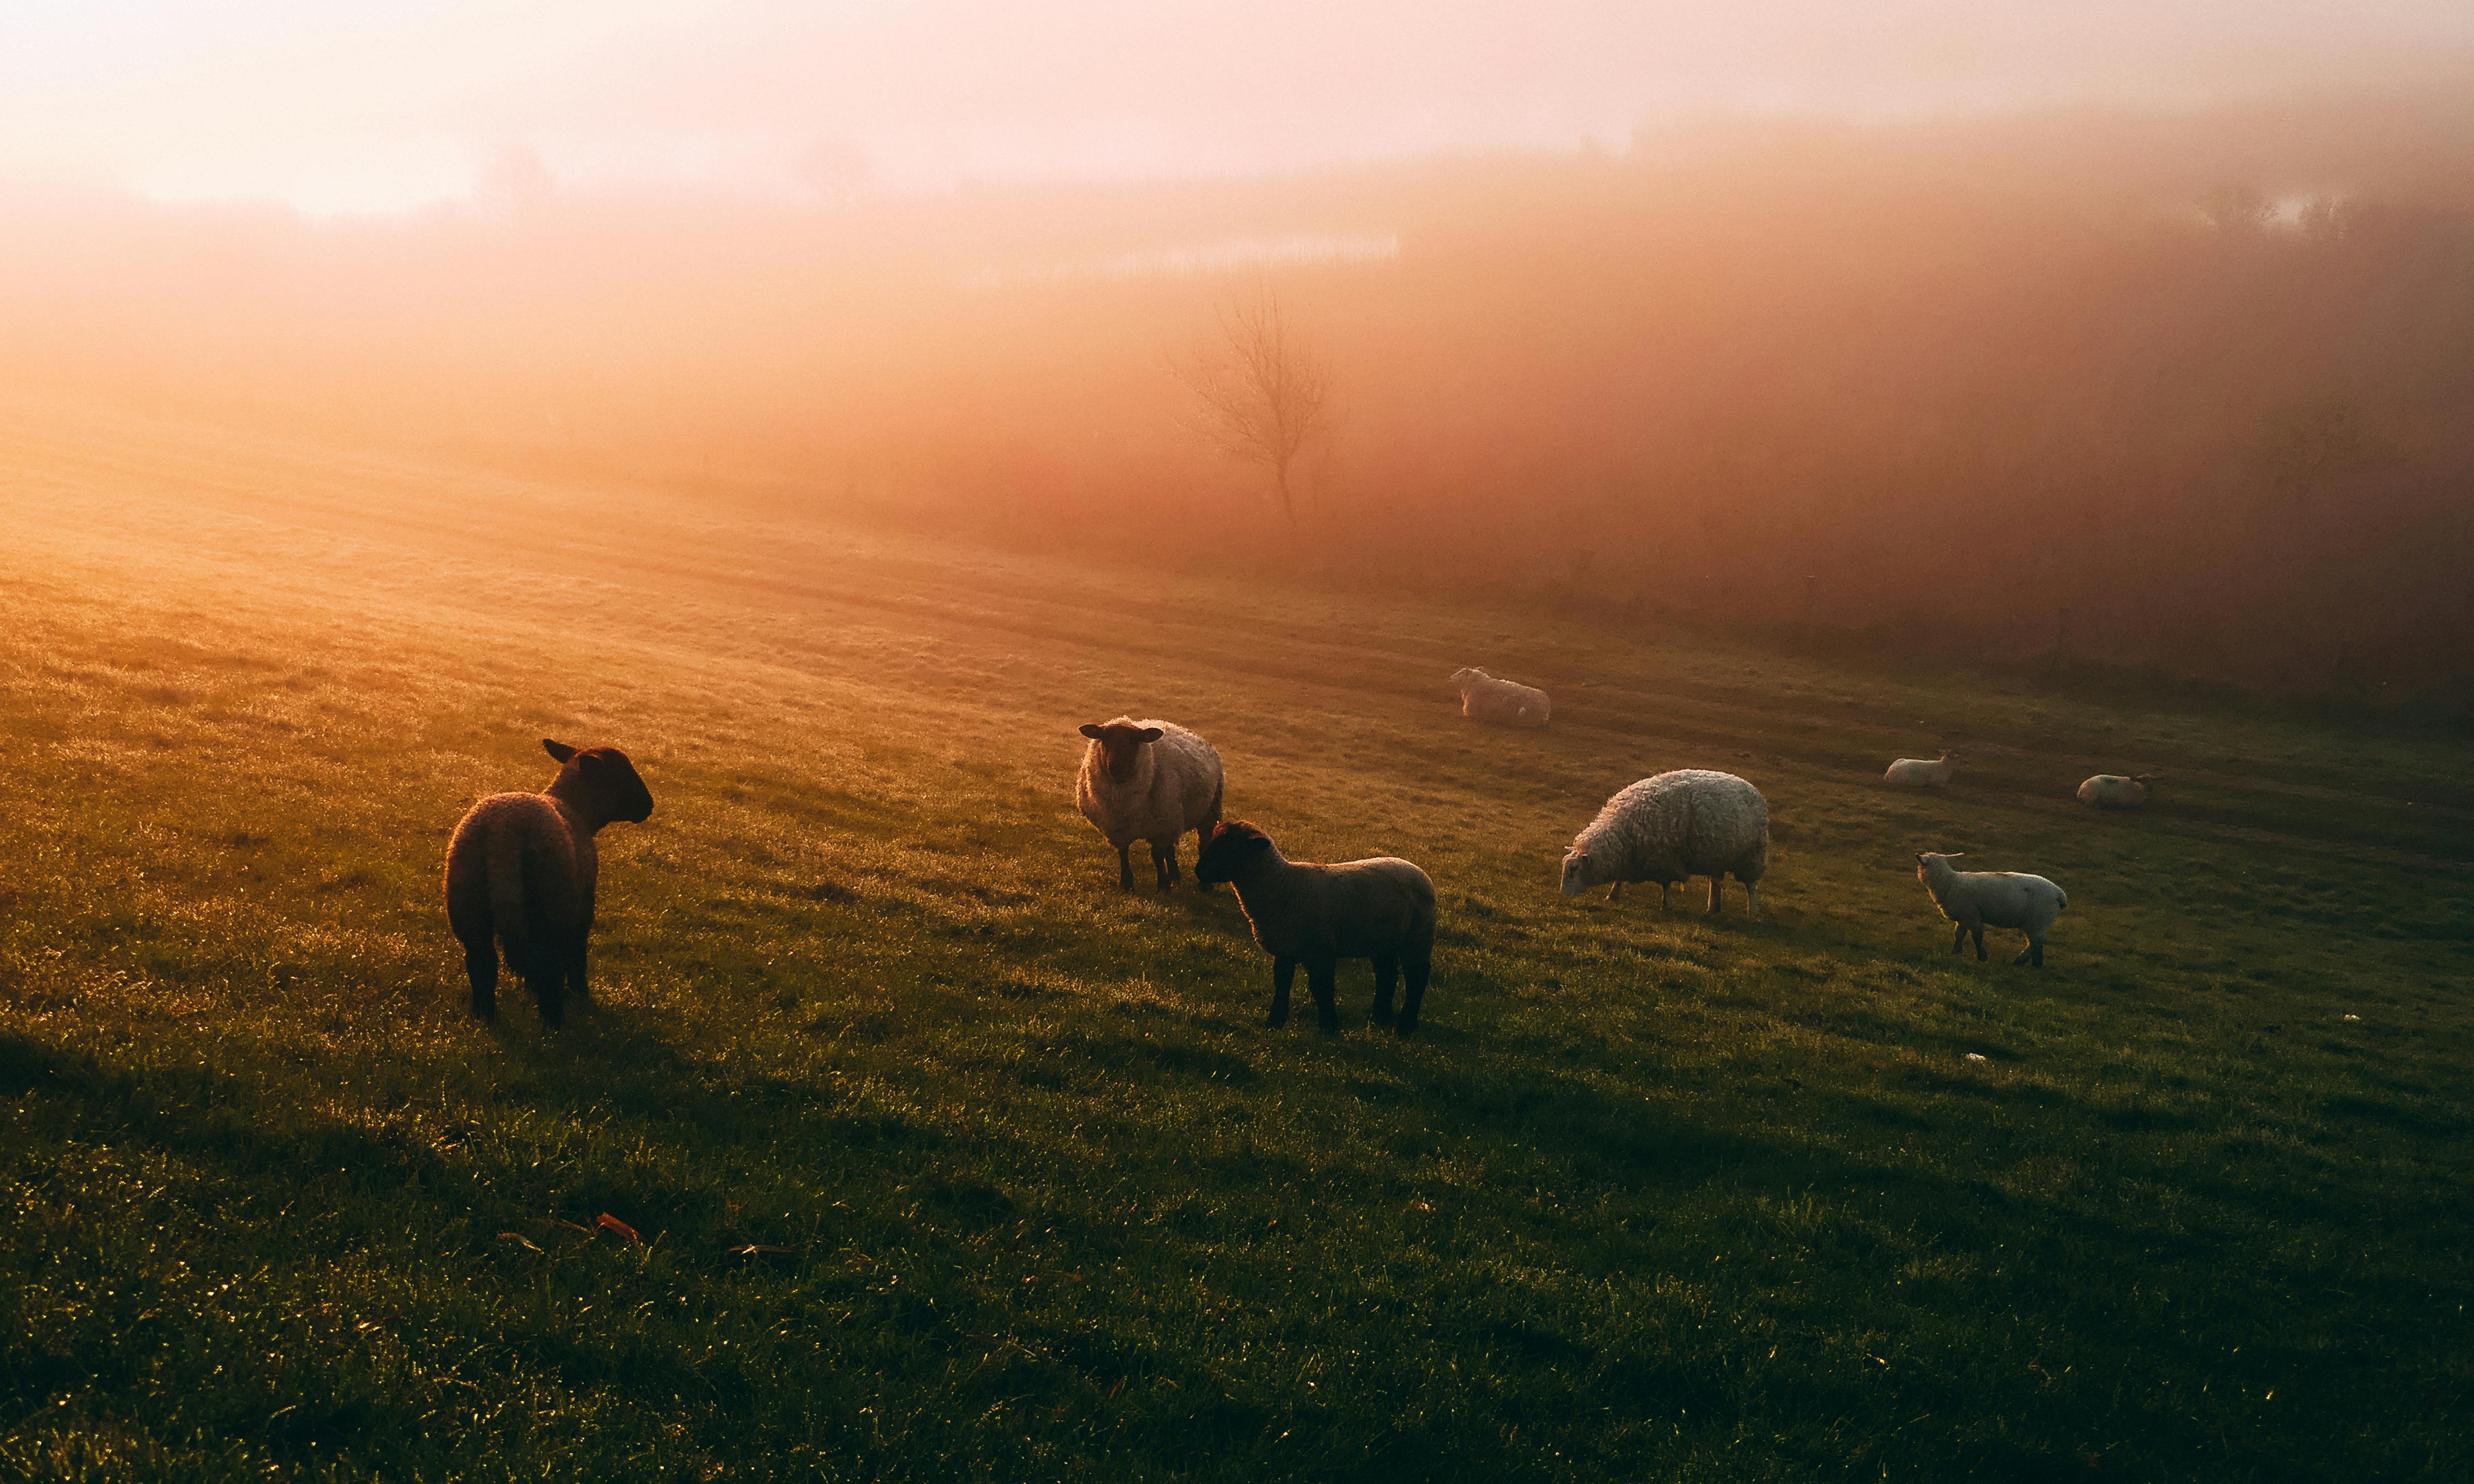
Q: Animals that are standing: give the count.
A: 5